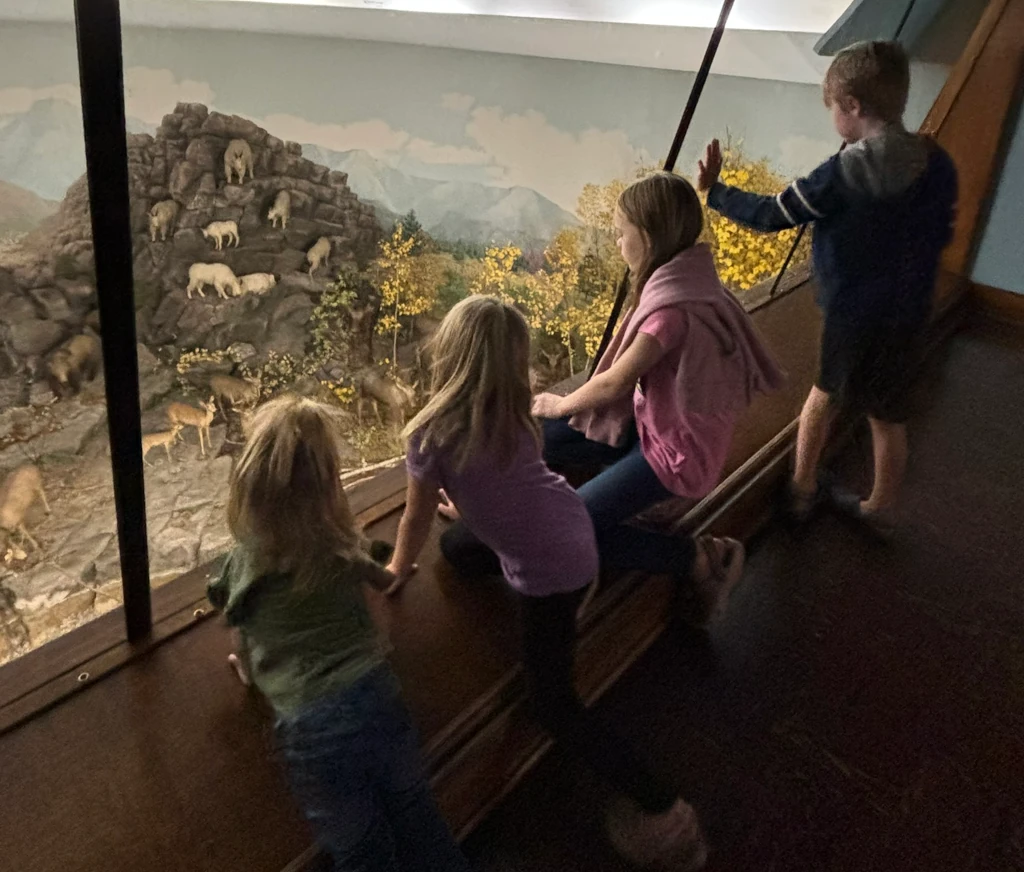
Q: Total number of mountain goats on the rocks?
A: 7